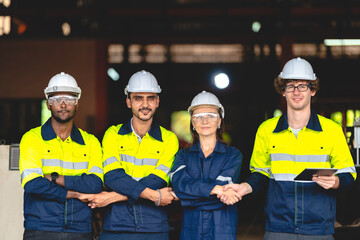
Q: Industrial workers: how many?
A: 4